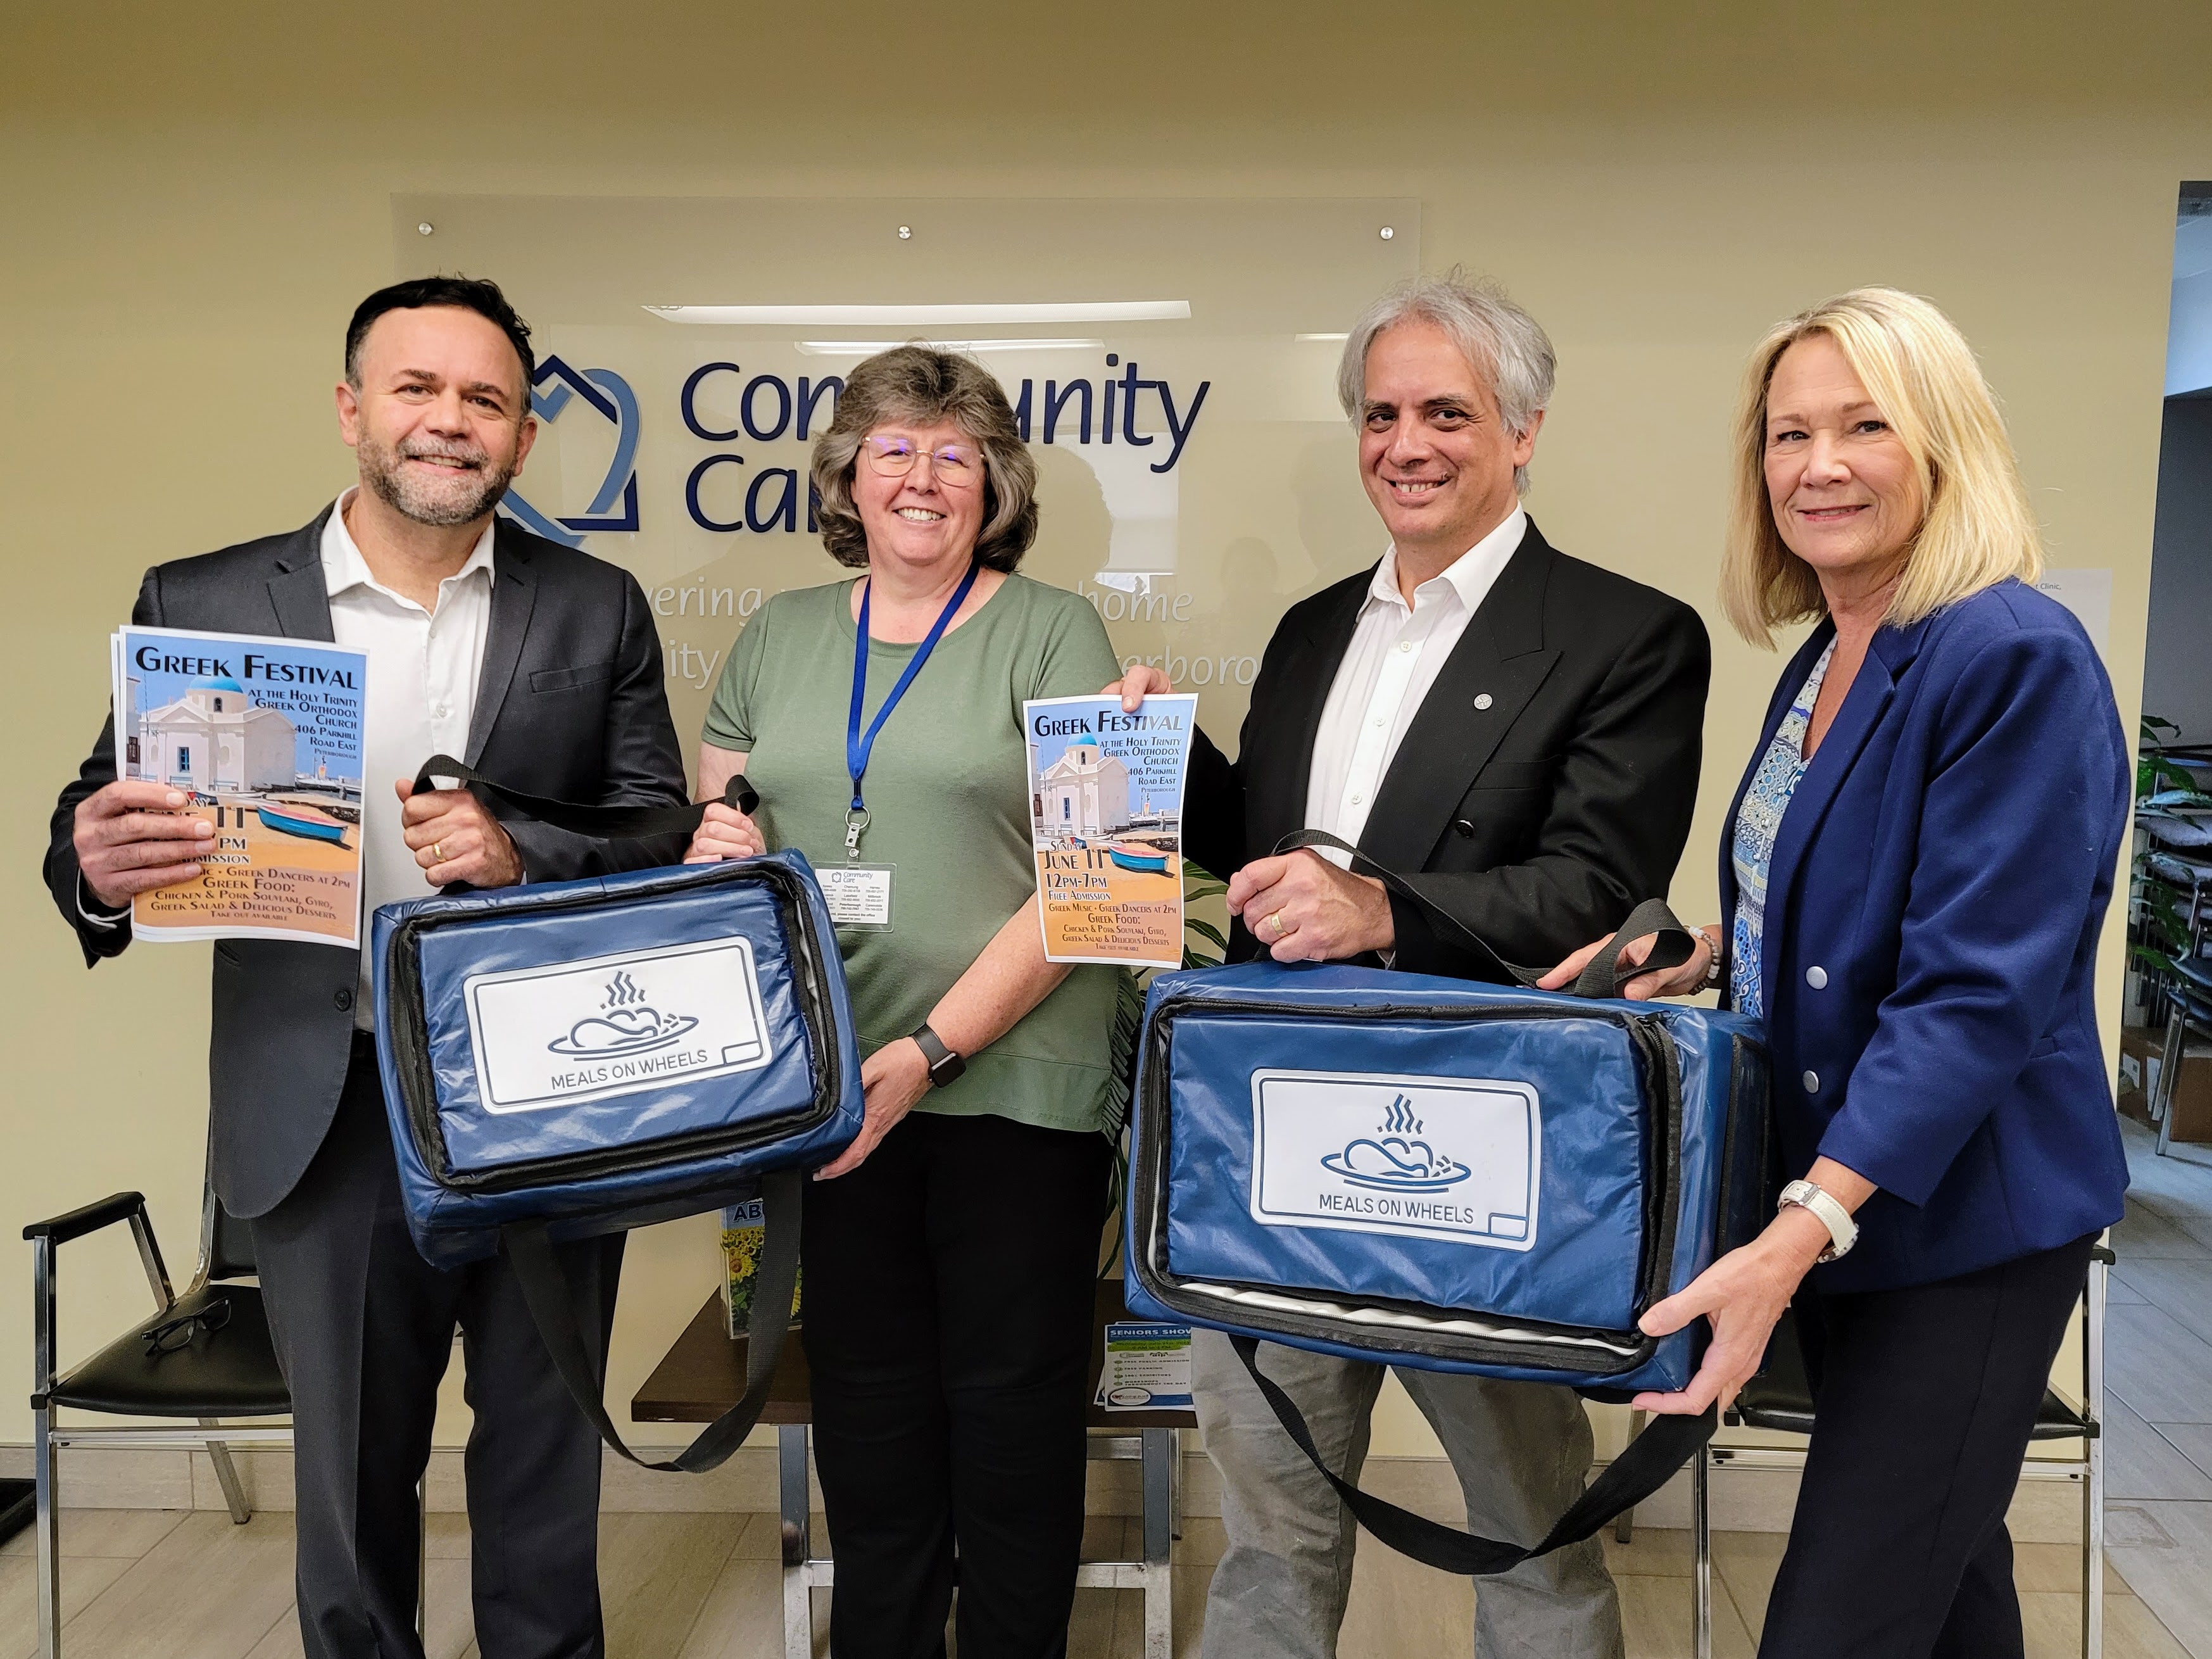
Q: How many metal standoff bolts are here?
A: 3